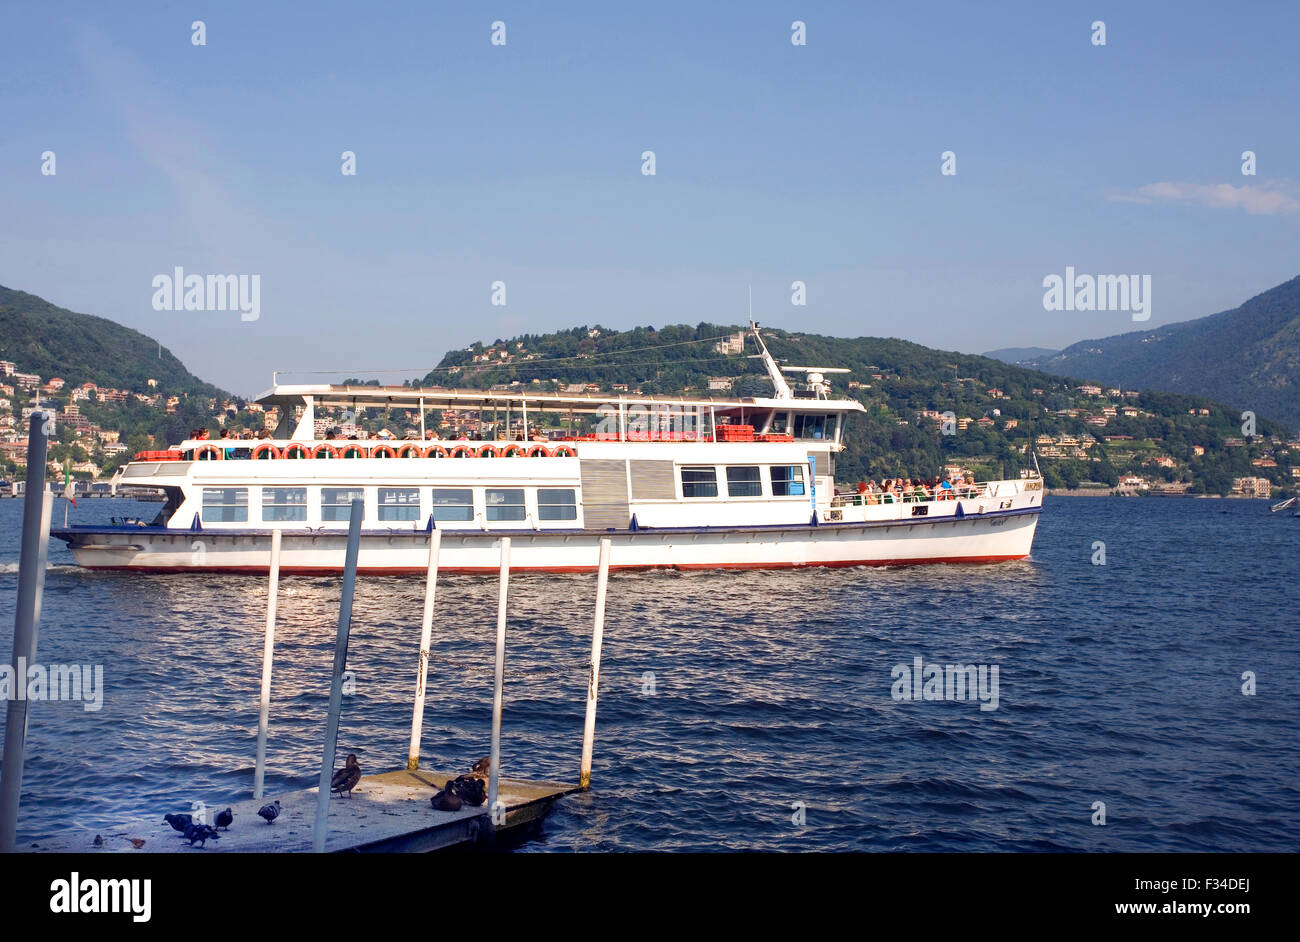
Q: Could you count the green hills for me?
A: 3